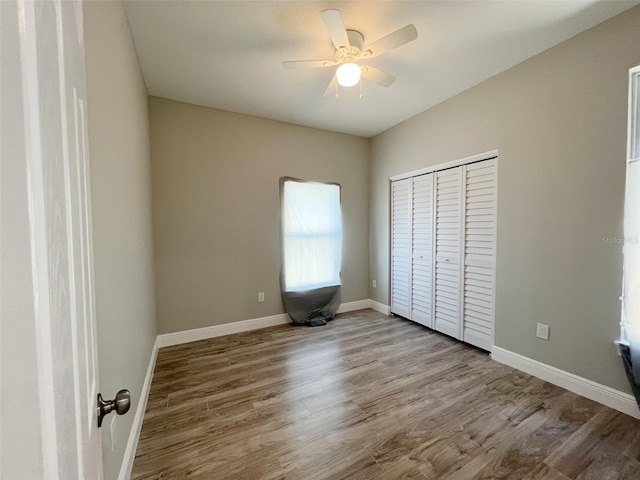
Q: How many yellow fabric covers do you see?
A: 0